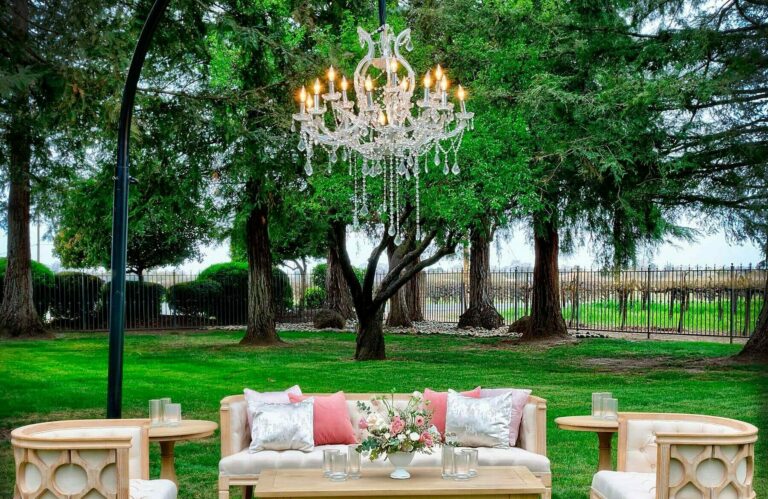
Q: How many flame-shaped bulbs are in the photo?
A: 13